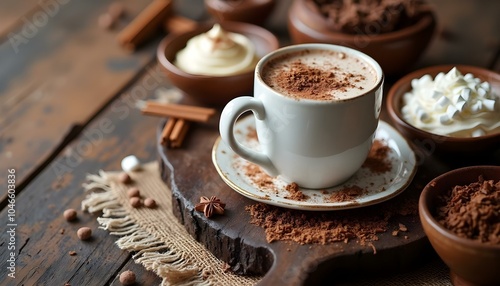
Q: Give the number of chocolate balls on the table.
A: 7